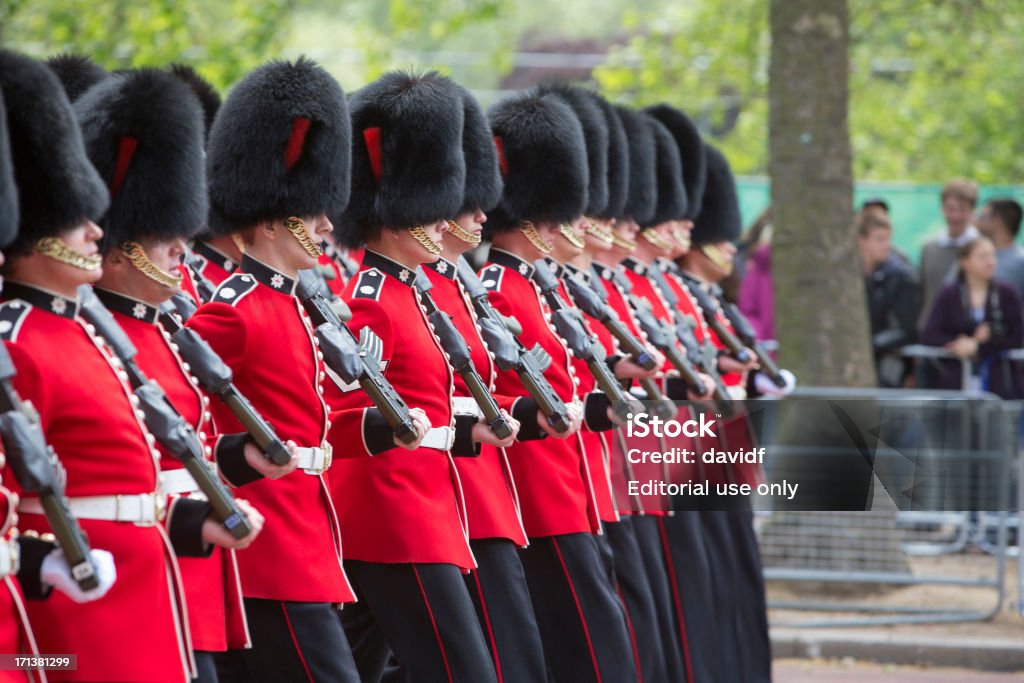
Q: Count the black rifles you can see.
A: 13